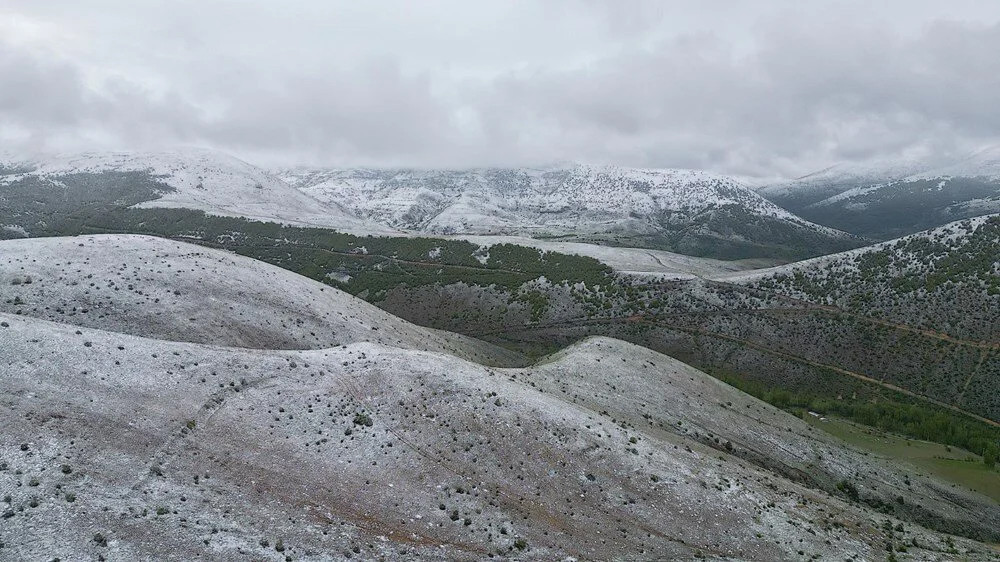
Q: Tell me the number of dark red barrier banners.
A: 0